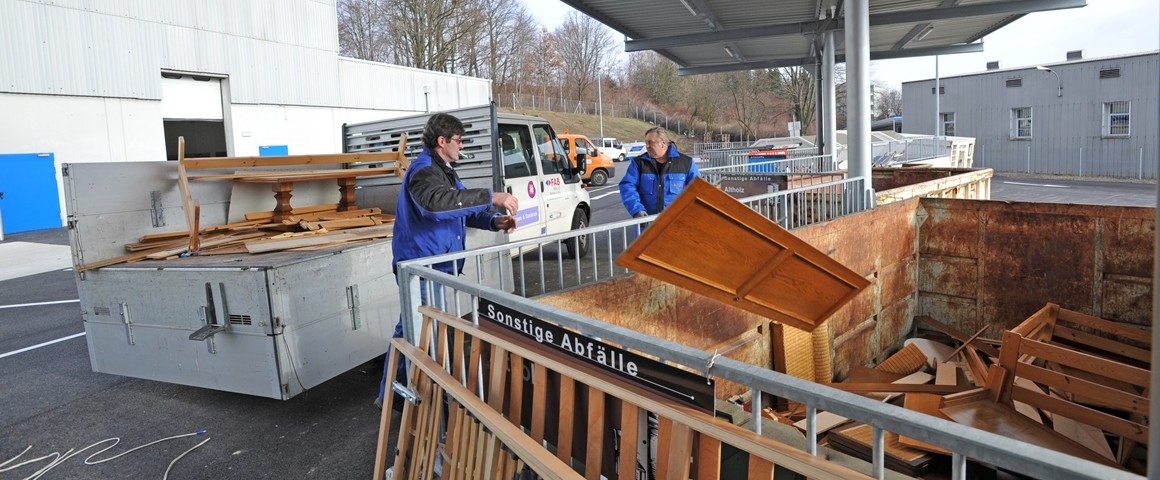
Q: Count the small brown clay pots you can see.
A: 0